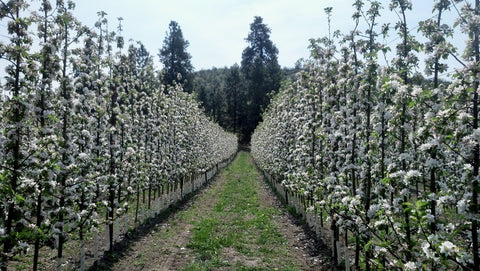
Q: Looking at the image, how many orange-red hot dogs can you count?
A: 0